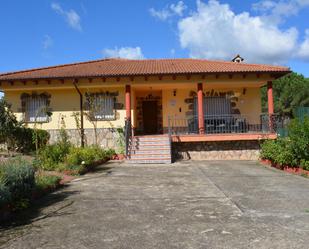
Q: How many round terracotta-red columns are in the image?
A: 3